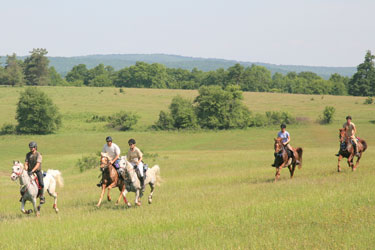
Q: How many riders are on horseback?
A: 5